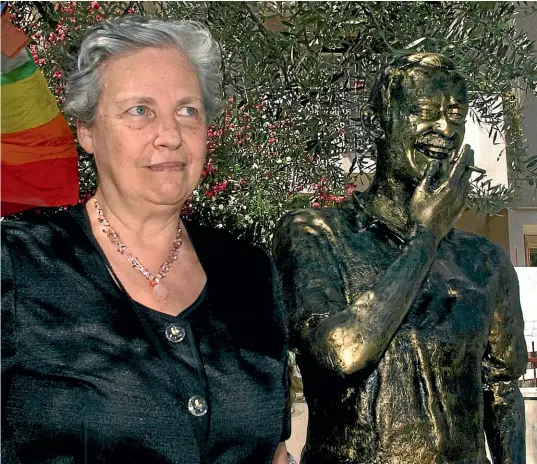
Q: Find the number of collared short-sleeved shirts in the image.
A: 1